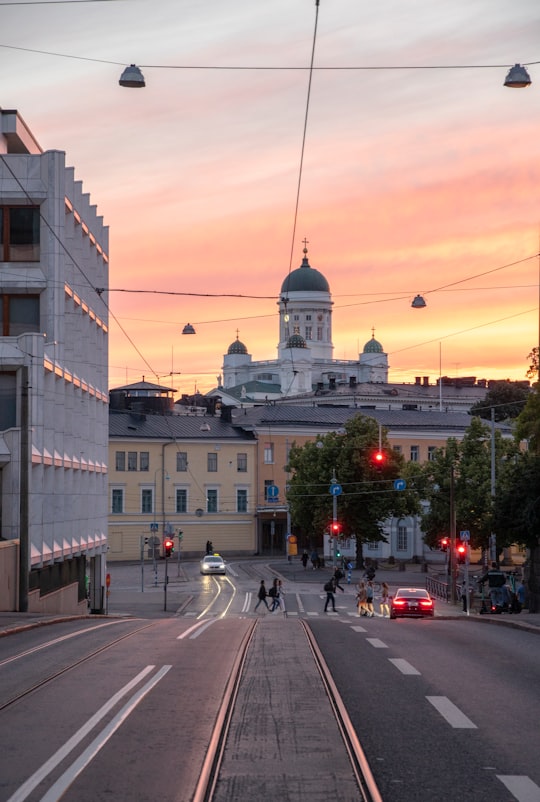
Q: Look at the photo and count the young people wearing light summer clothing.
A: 3